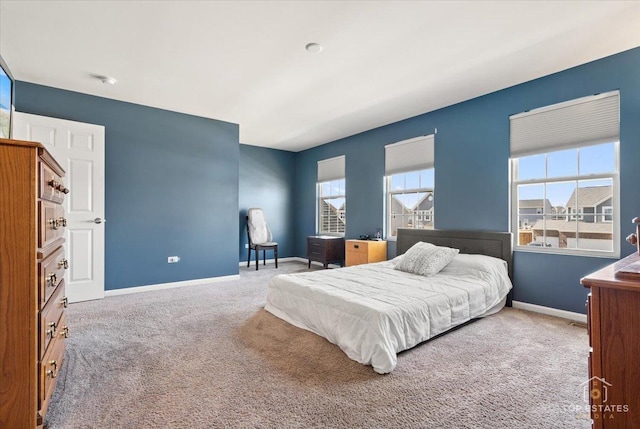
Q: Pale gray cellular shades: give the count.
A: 3